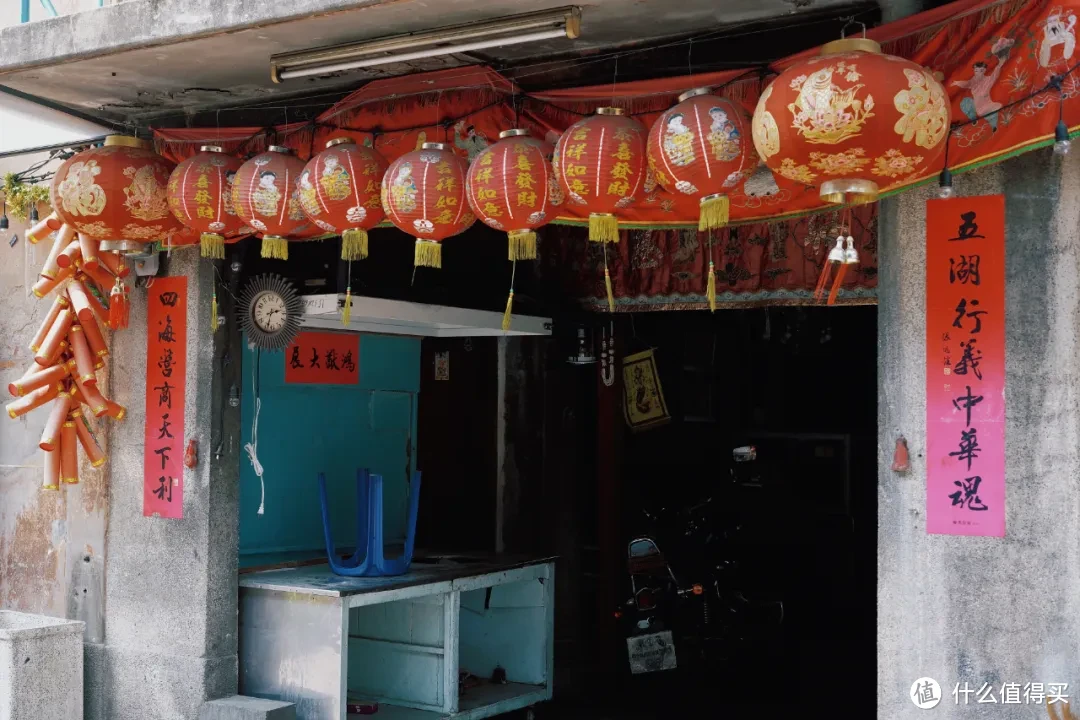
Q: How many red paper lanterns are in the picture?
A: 9